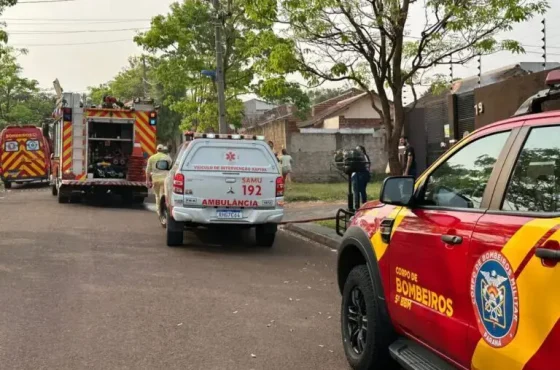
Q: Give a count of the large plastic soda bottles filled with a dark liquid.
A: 0